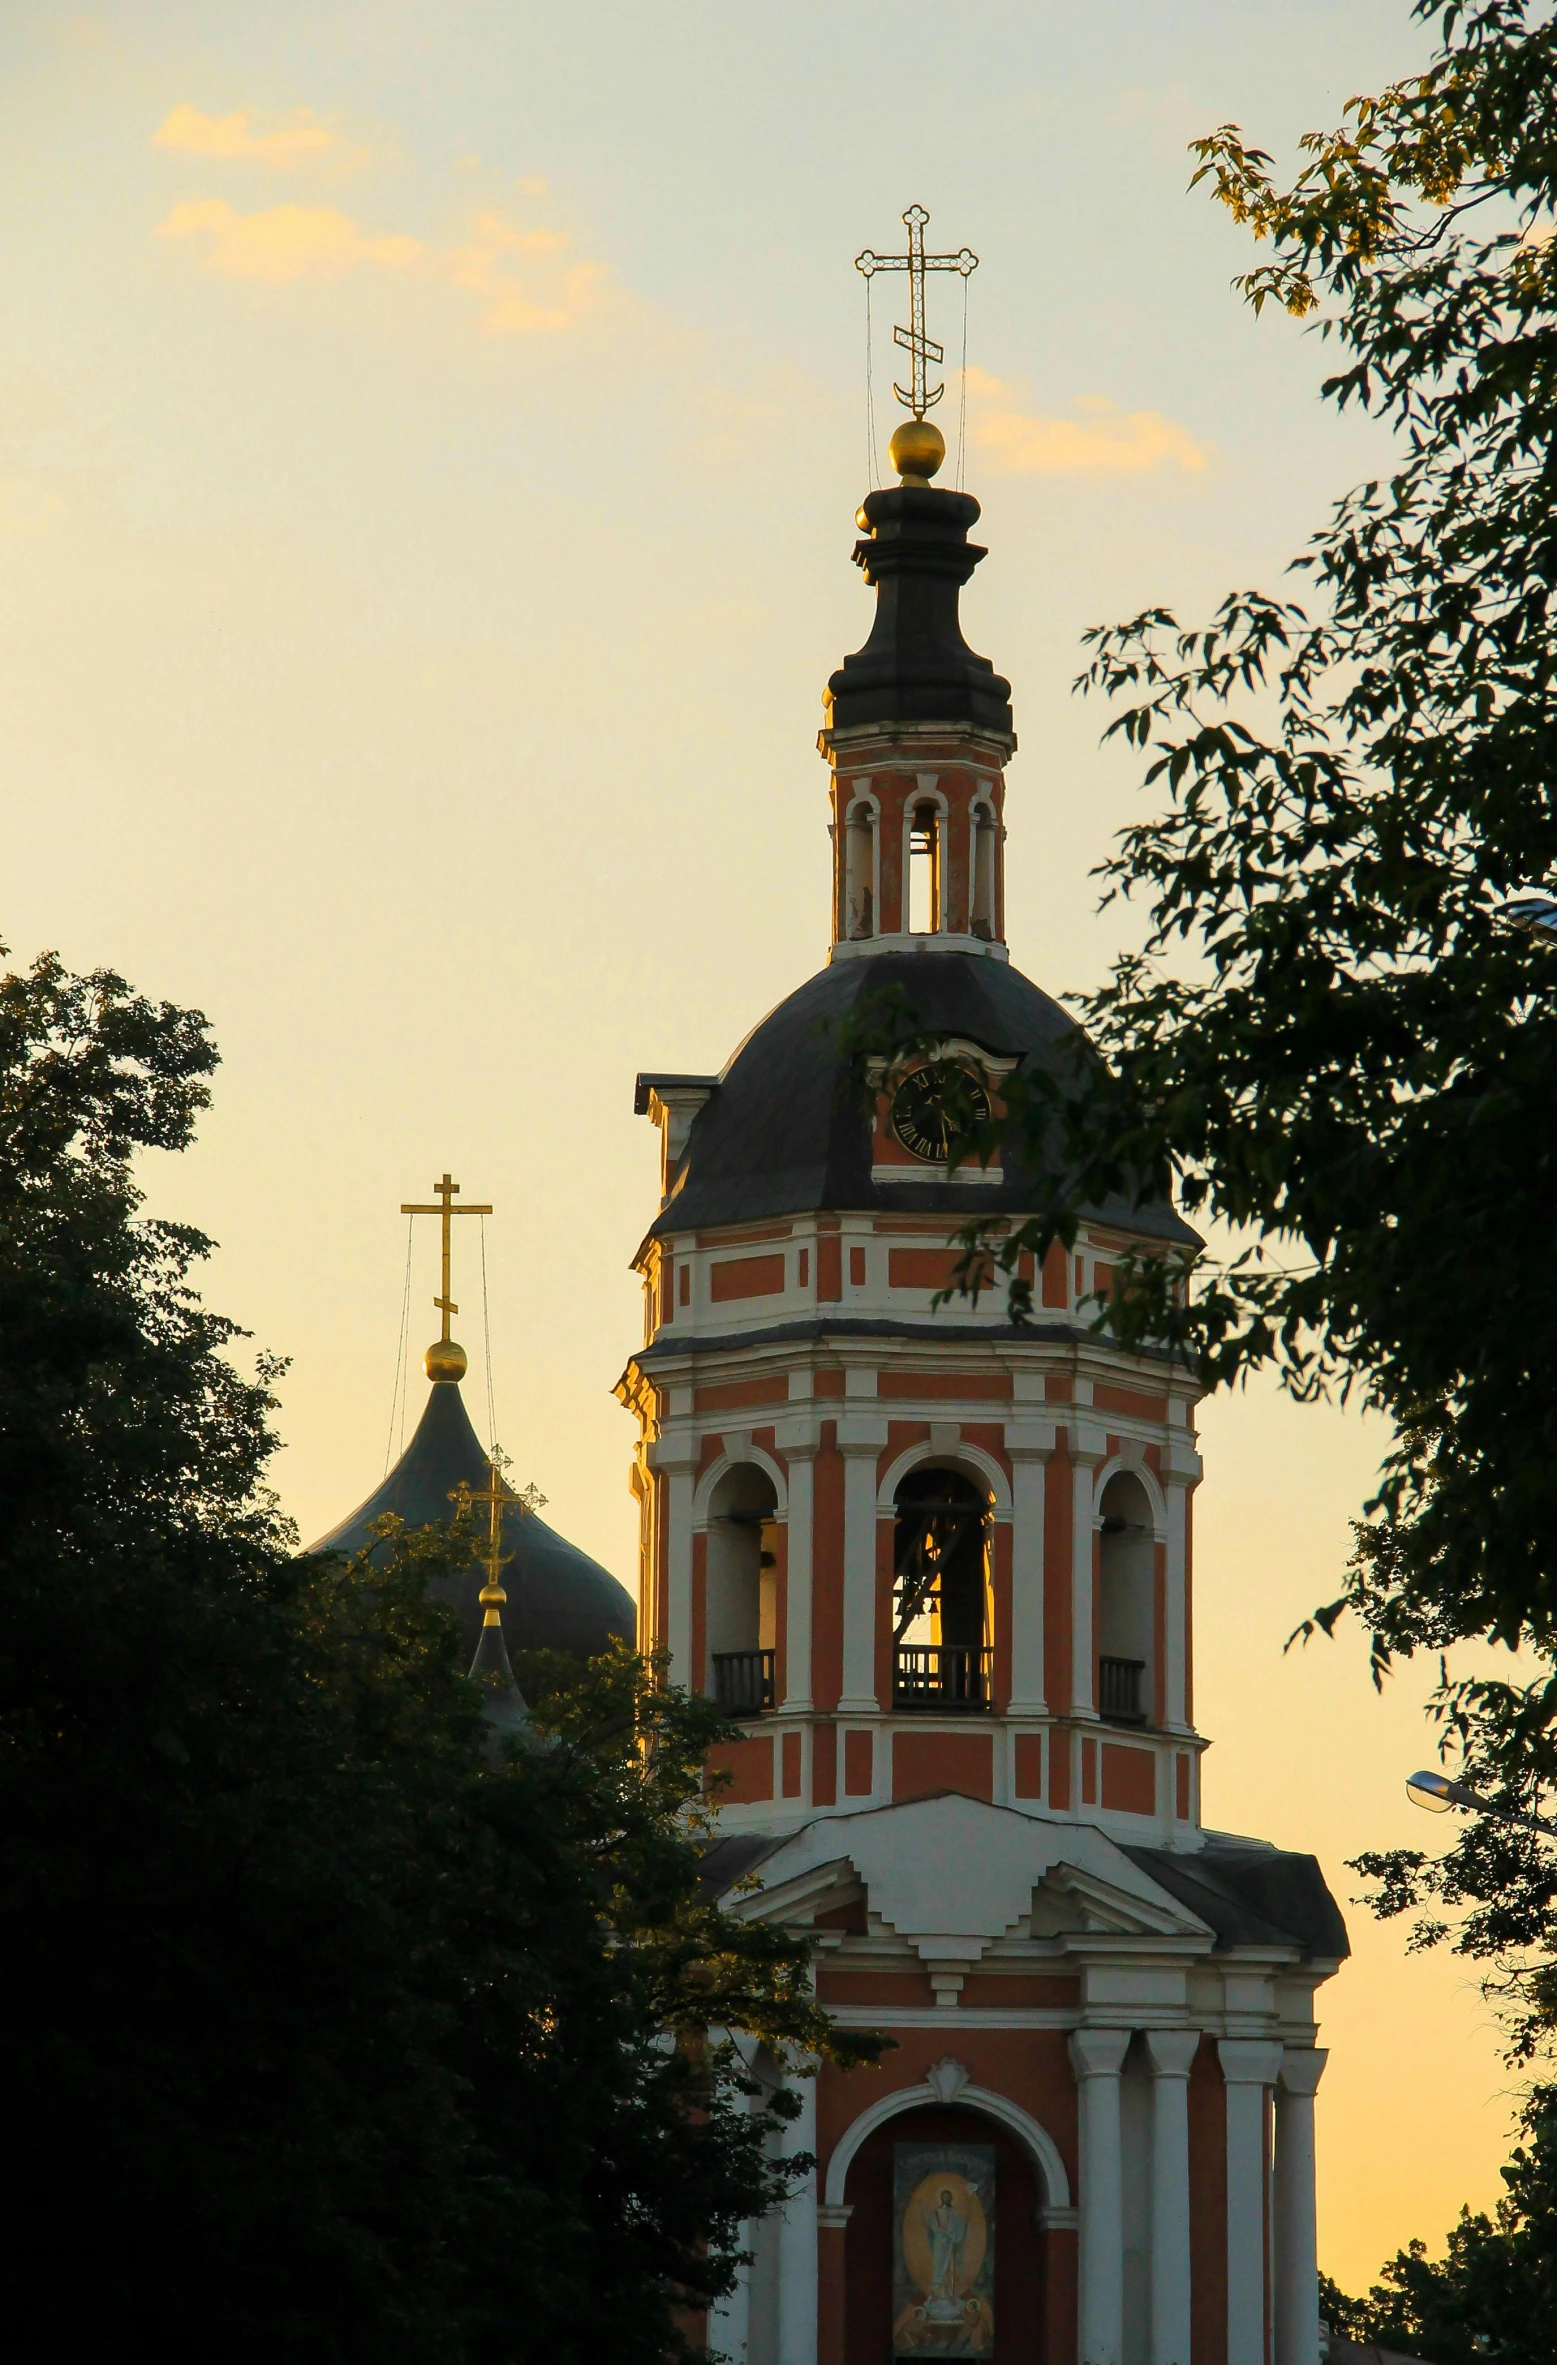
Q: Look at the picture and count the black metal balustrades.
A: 3